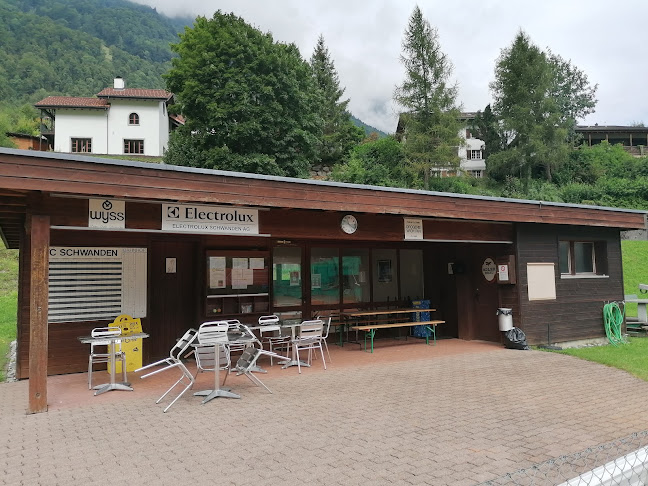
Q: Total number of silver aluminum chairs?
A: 8